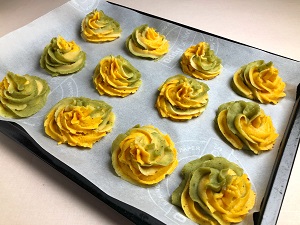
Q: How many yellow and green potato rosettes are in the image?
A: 12